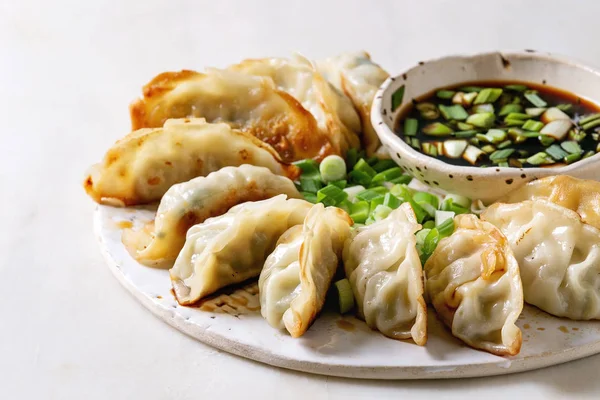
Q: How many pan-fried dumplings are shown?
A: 11